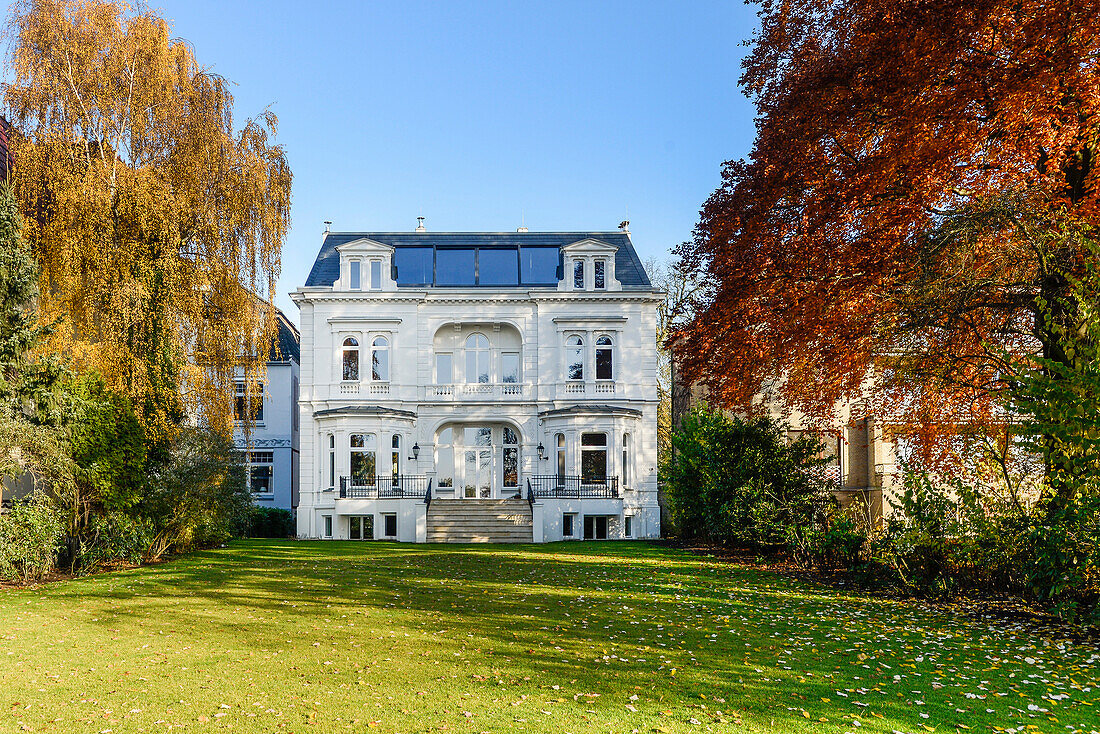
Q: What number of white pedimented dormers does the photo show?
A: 2